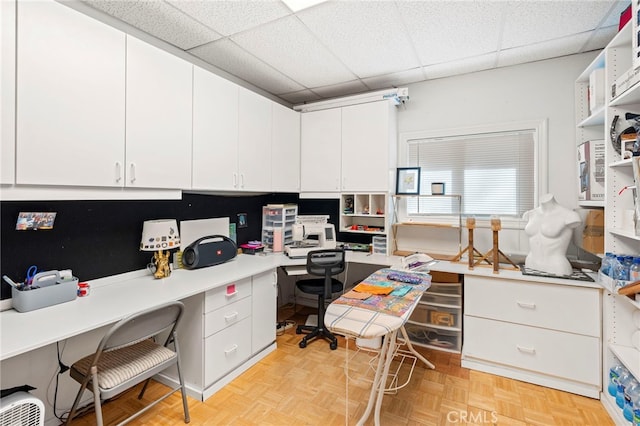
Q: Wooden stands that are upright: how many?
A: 2